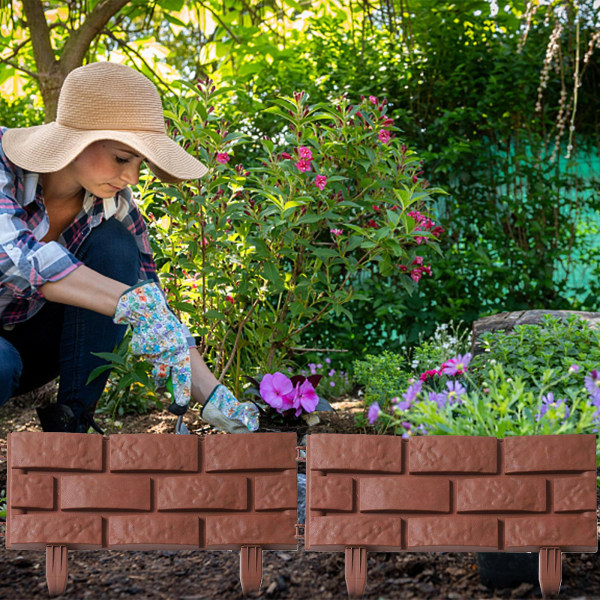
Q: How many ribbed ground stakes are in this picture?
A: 4